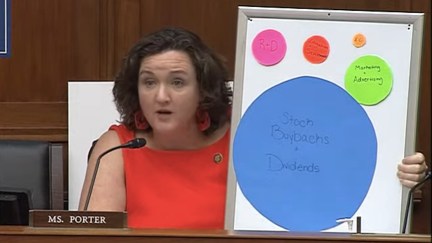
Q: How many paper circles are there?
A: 5